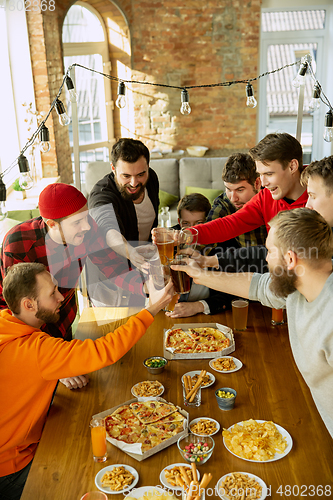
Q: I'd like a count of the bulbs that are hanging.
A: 11